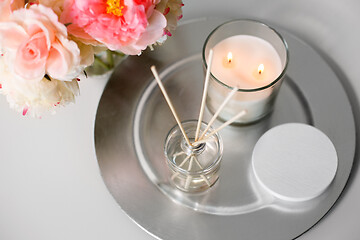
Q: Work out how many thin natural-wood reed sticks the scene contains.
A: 4